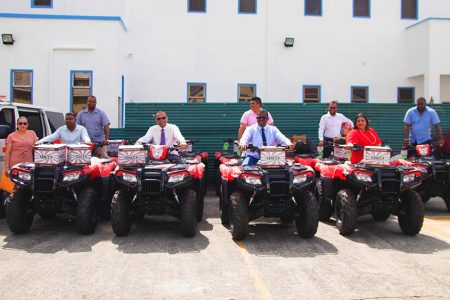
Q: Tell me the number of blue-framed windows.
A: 13